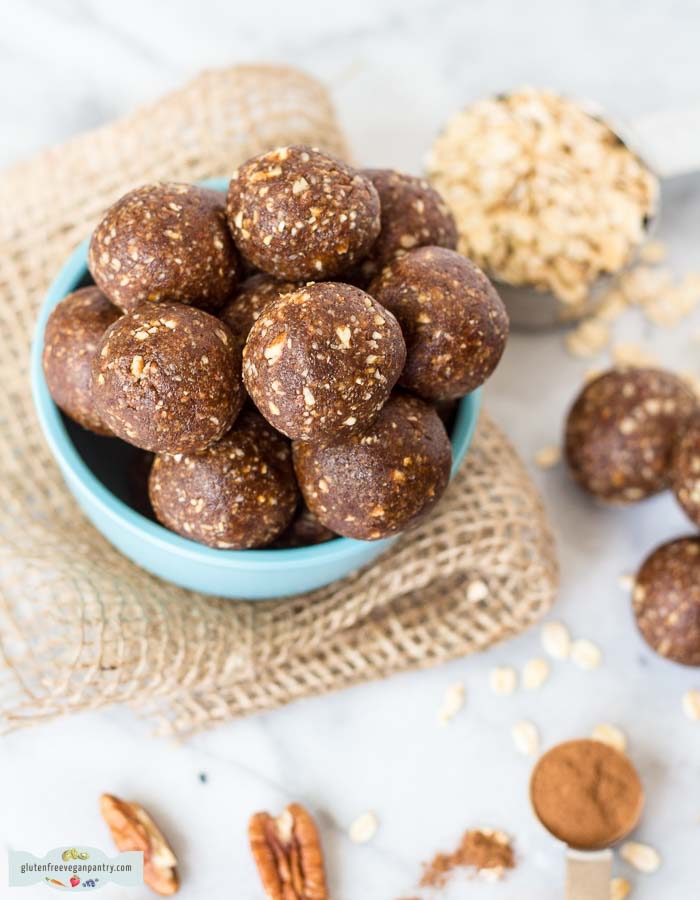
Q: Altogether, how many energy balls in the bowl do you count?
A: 11